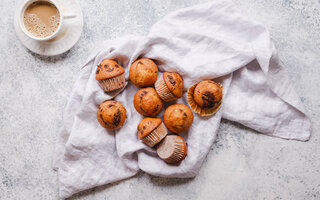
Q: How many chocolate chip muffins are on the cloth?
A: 9